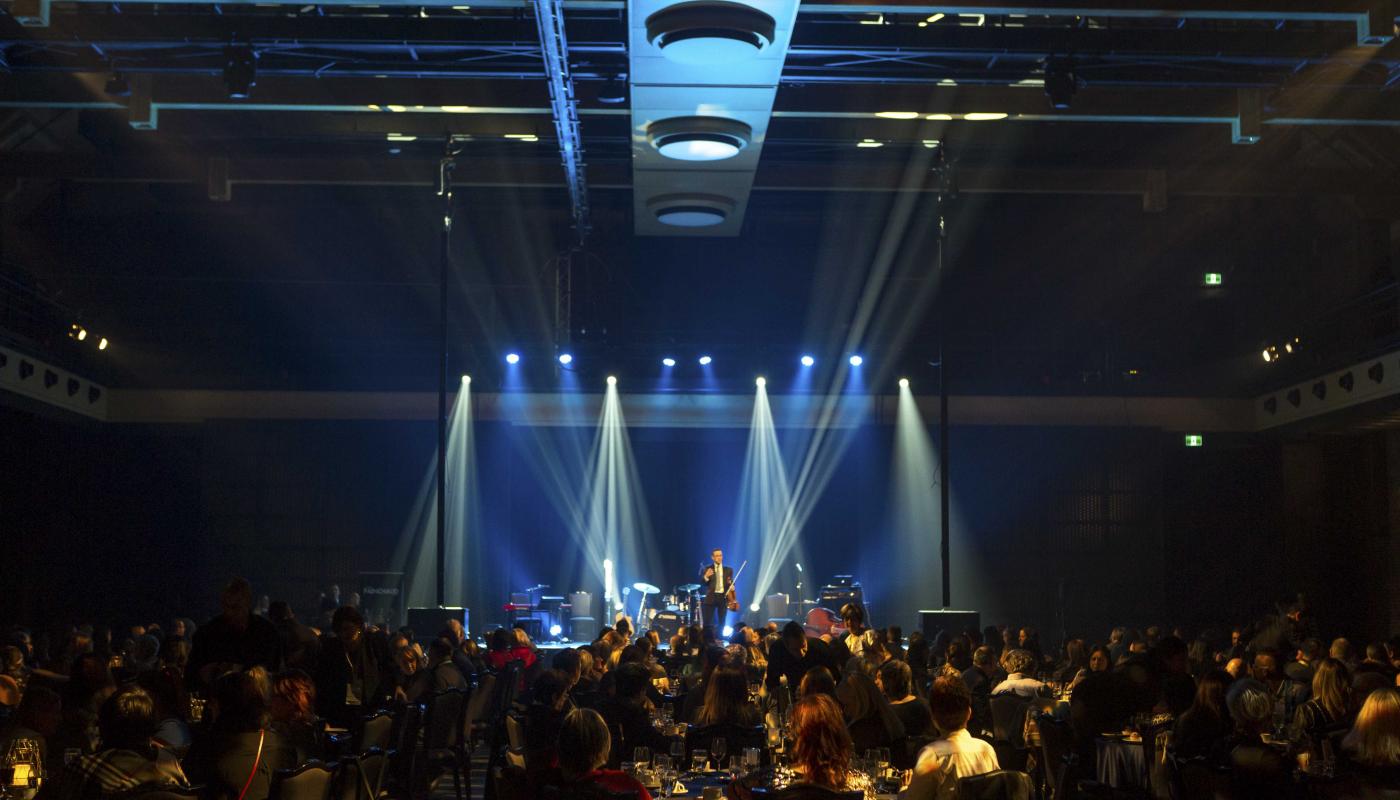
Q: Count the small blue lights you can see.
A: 6